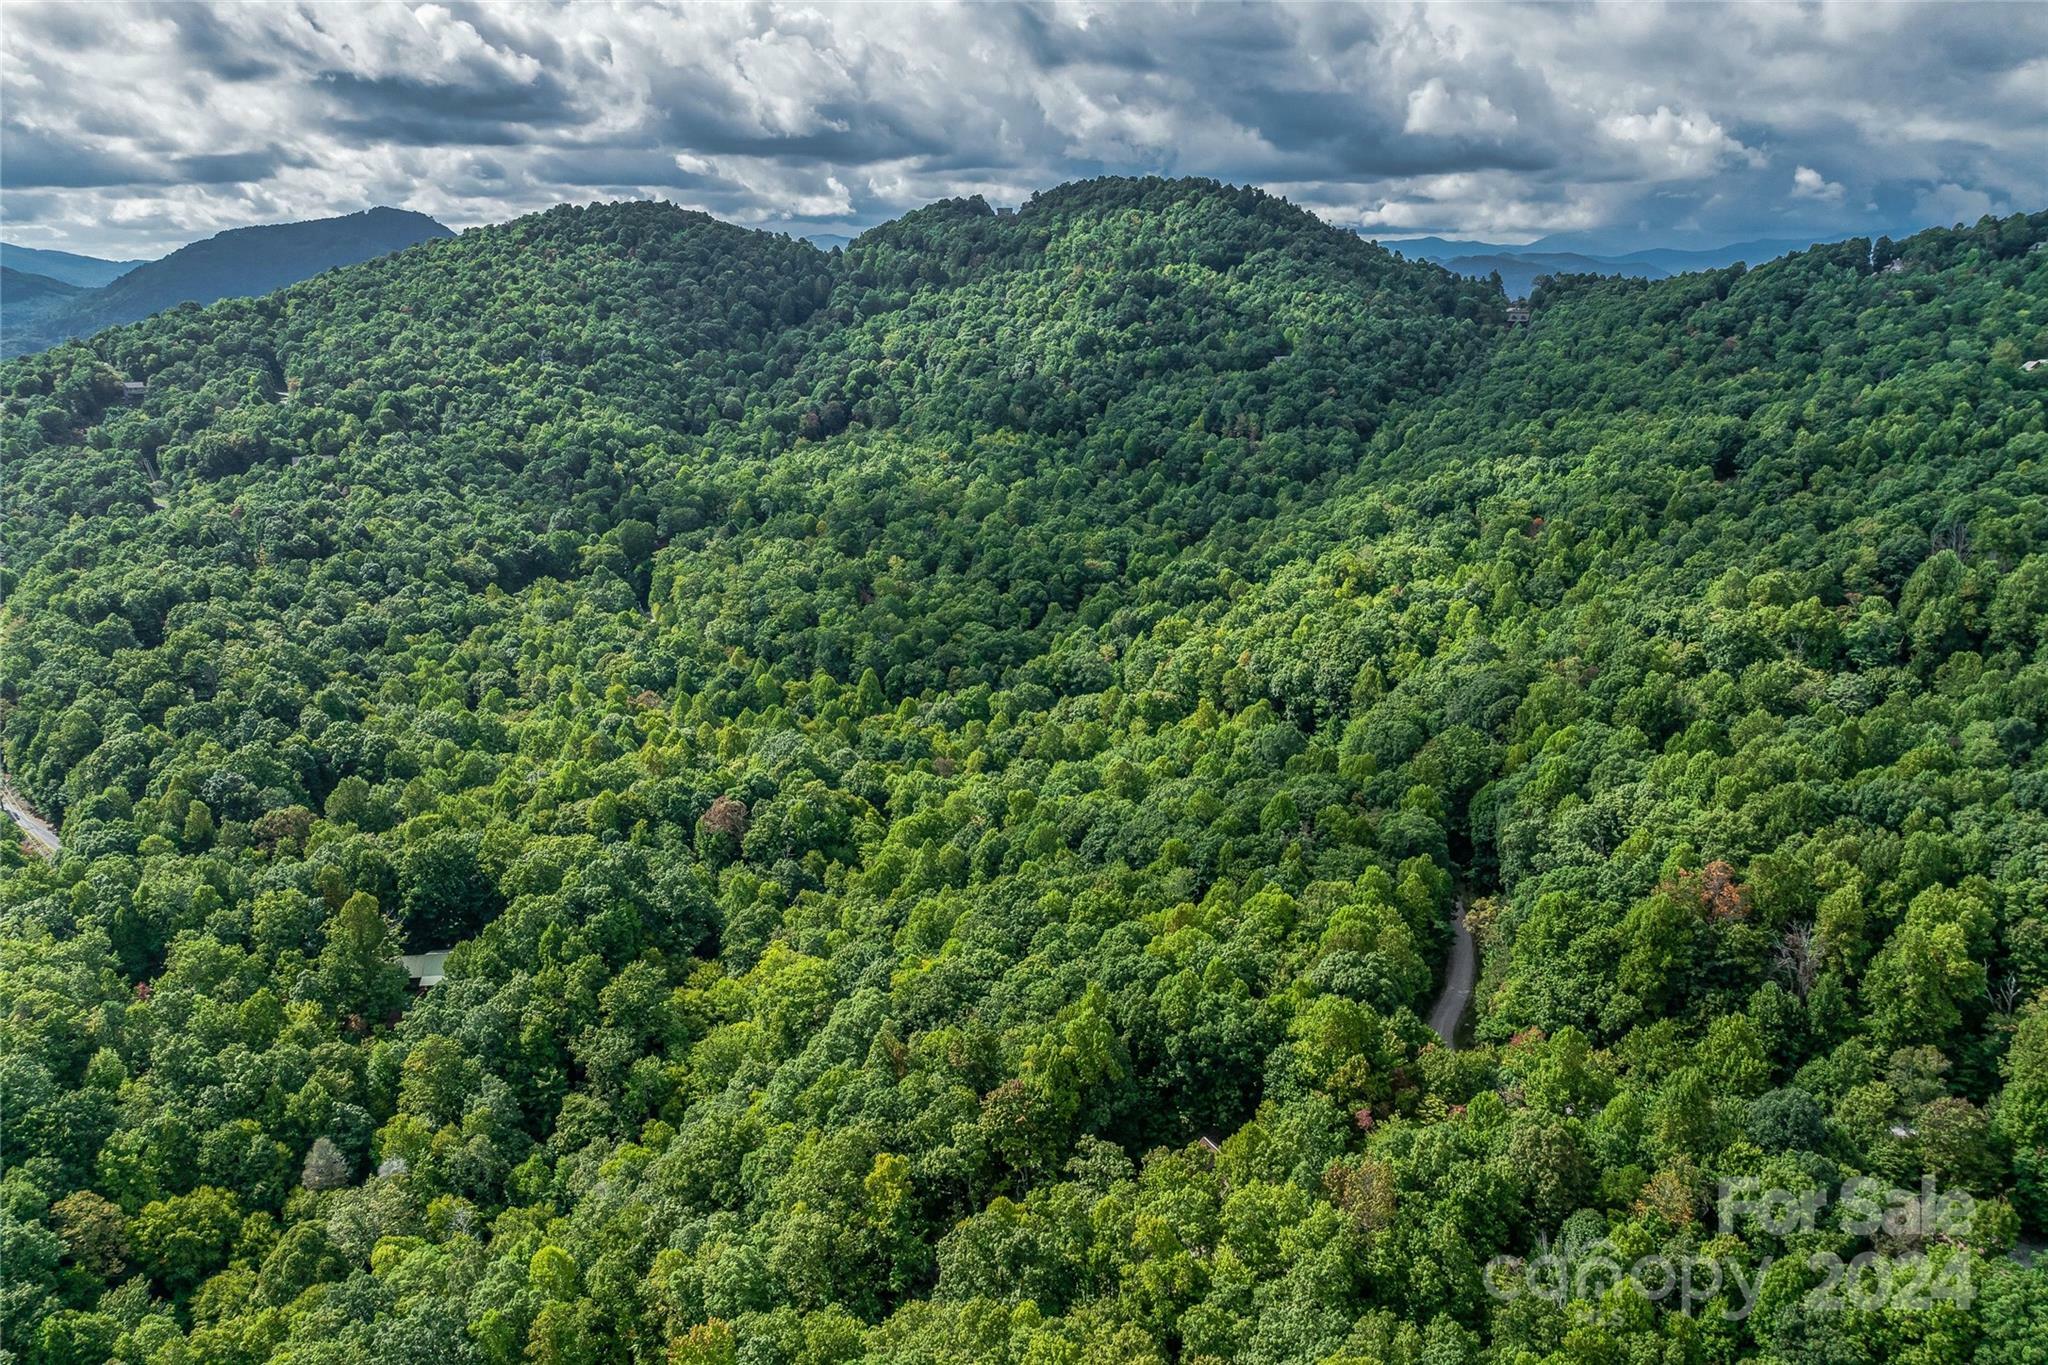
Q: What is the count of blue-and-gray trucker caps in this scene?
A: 0